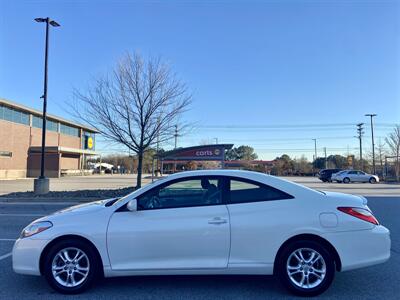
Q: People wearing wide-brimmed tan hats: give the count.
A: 0